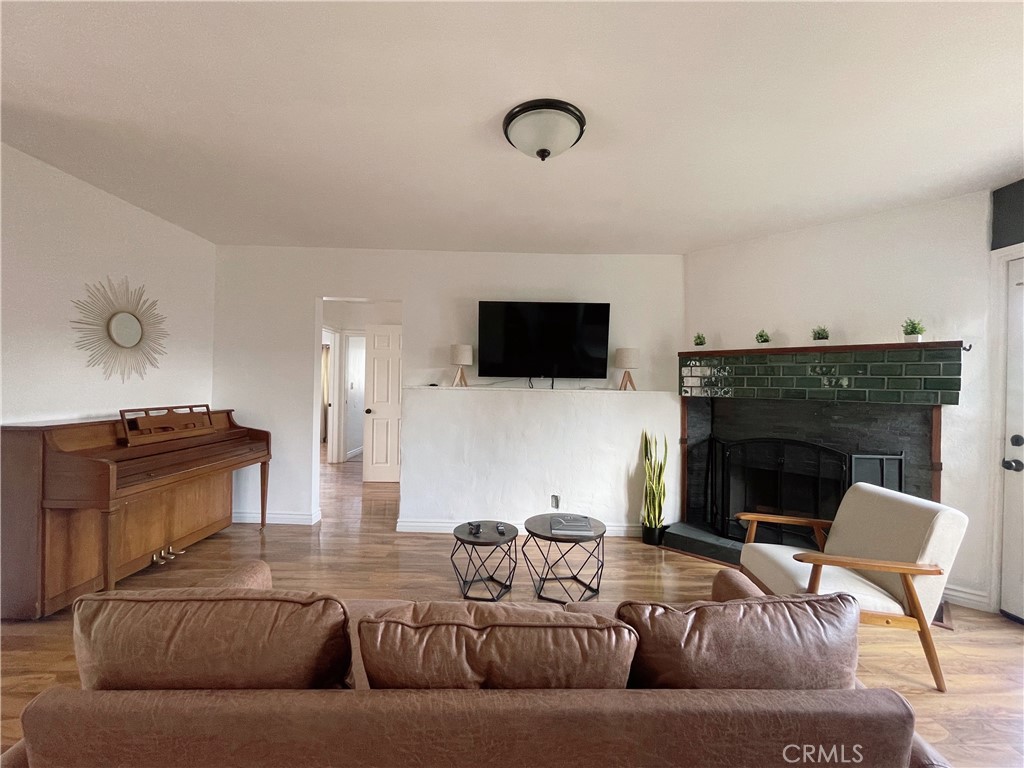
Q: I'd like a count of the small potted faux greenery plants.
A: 4